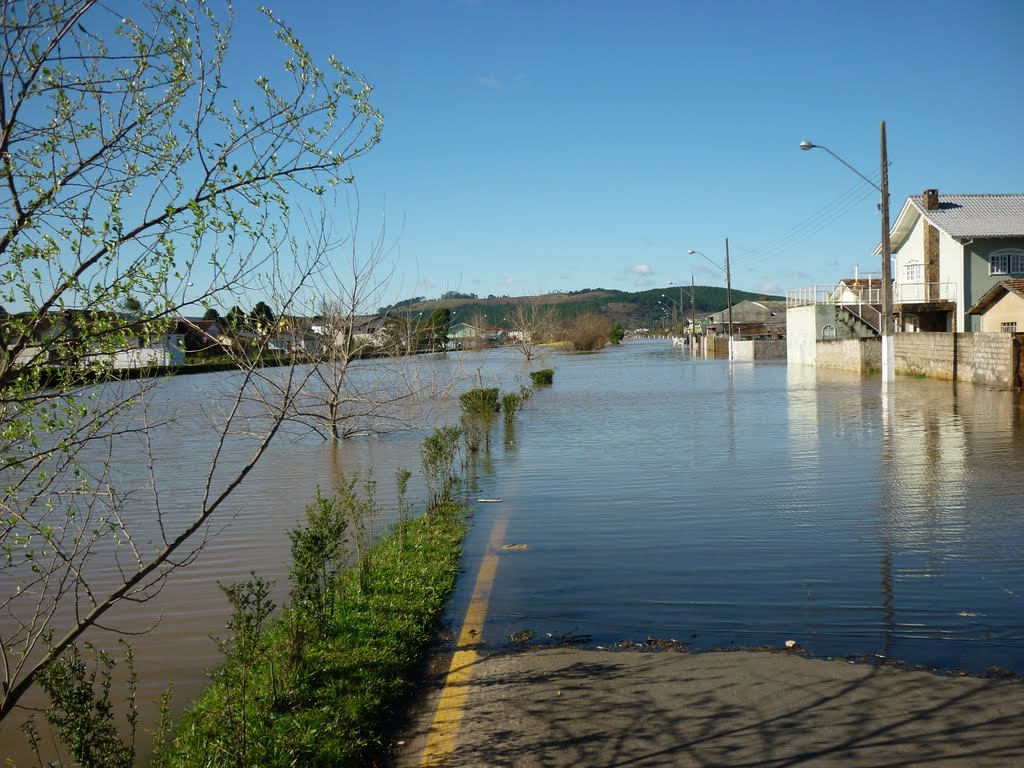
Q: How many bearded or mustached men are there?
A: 0